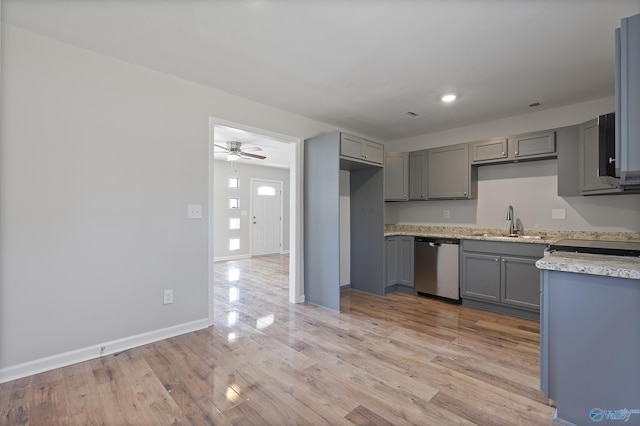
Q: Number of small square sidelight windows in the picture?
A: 4